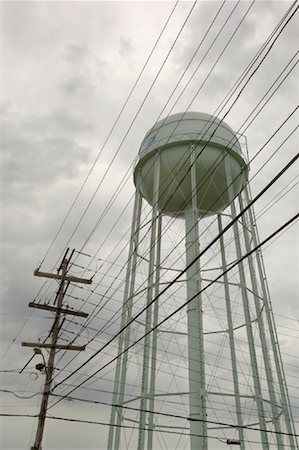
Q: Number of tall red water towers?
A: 0